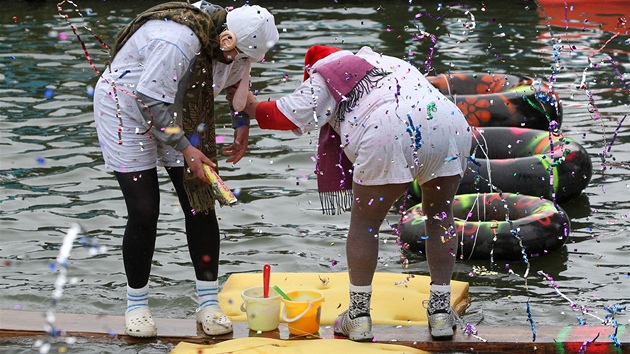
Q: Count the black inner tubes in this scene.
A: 3